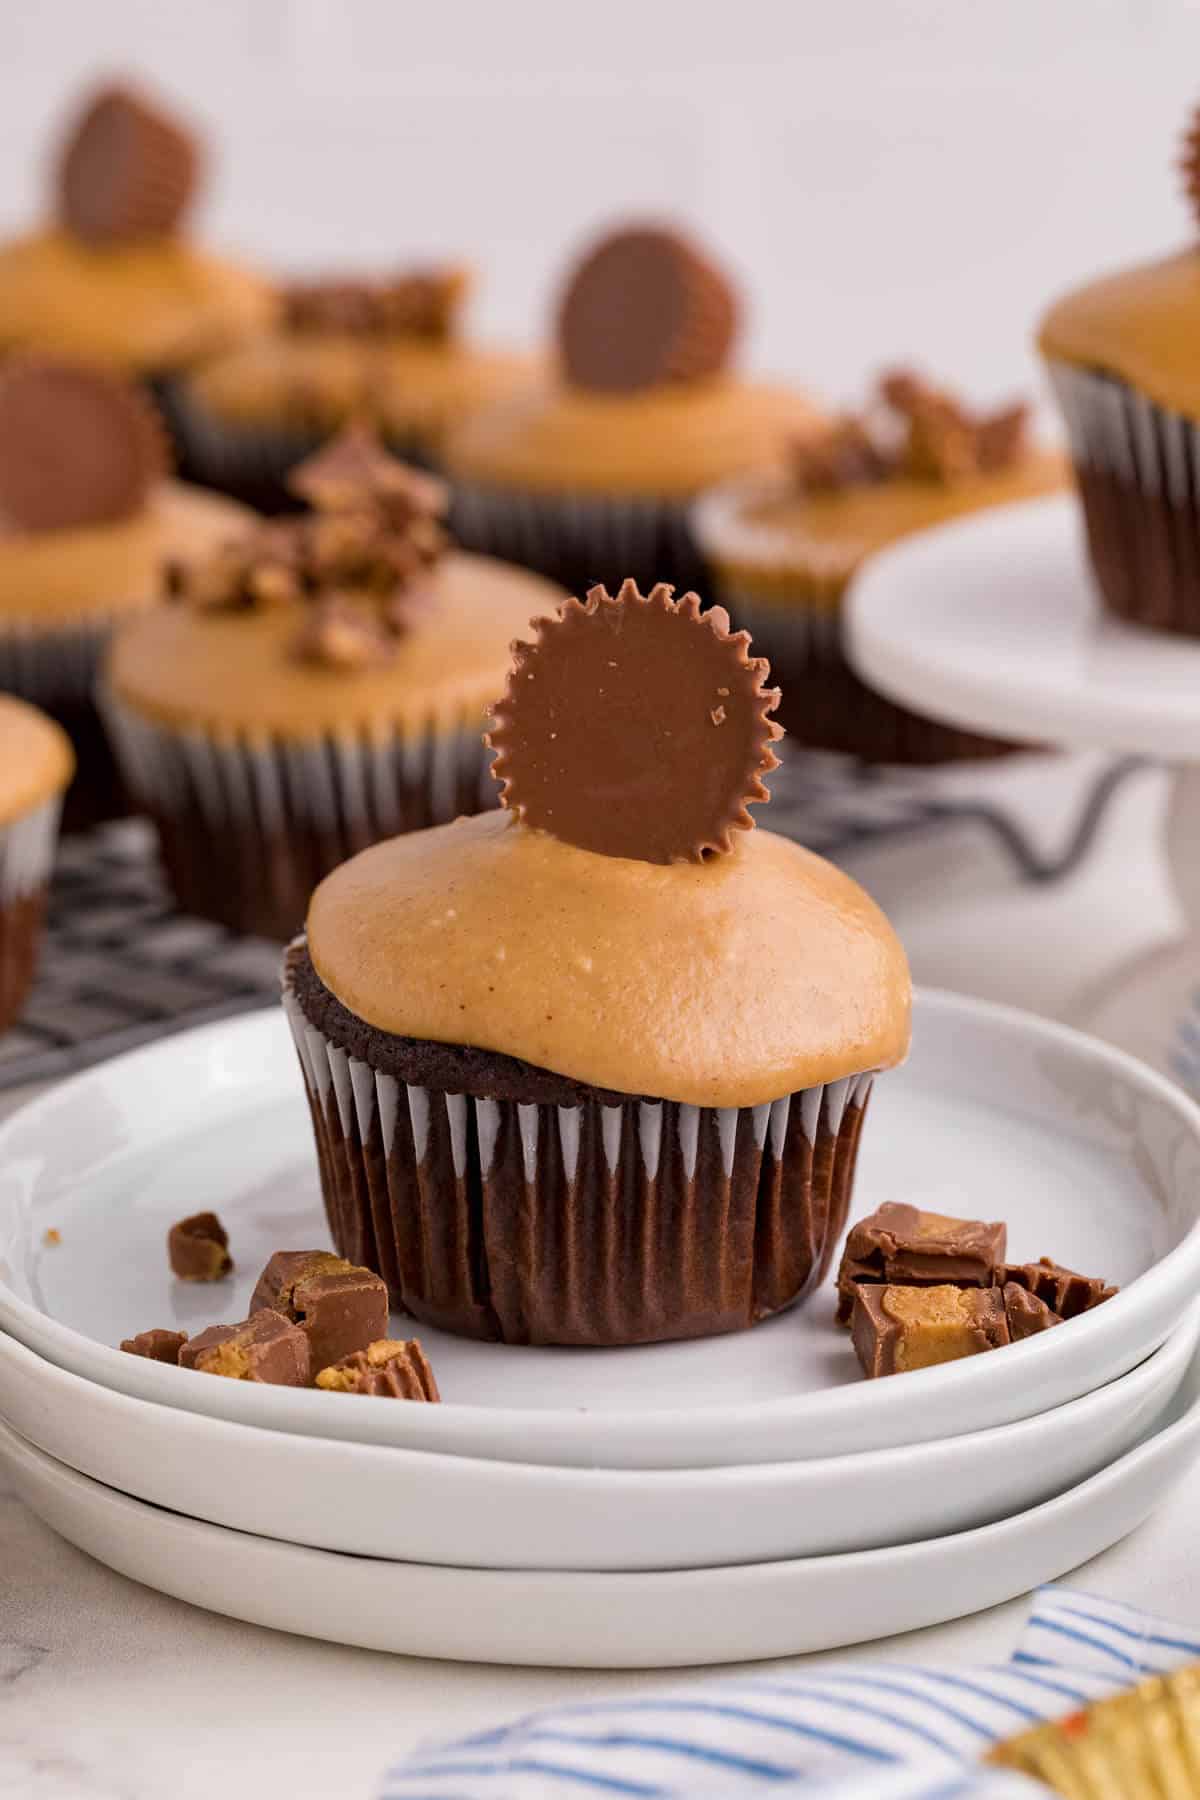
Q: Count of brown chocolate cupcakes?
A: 9